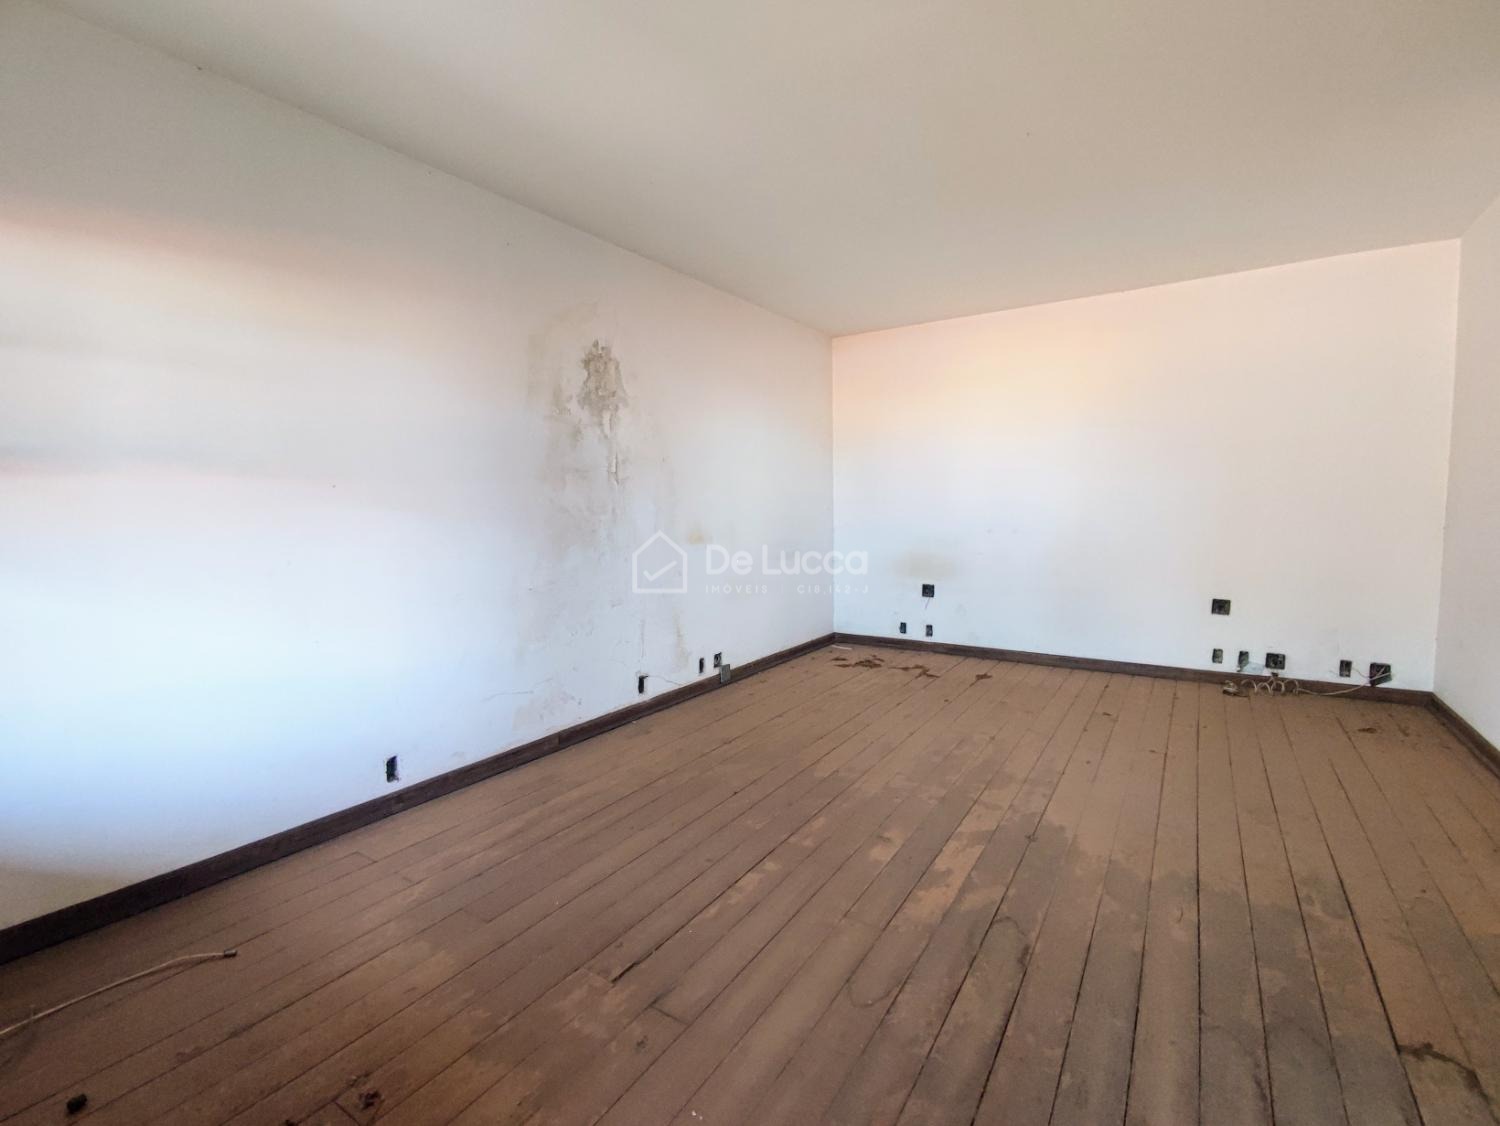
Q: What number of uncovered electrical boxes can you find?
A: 13